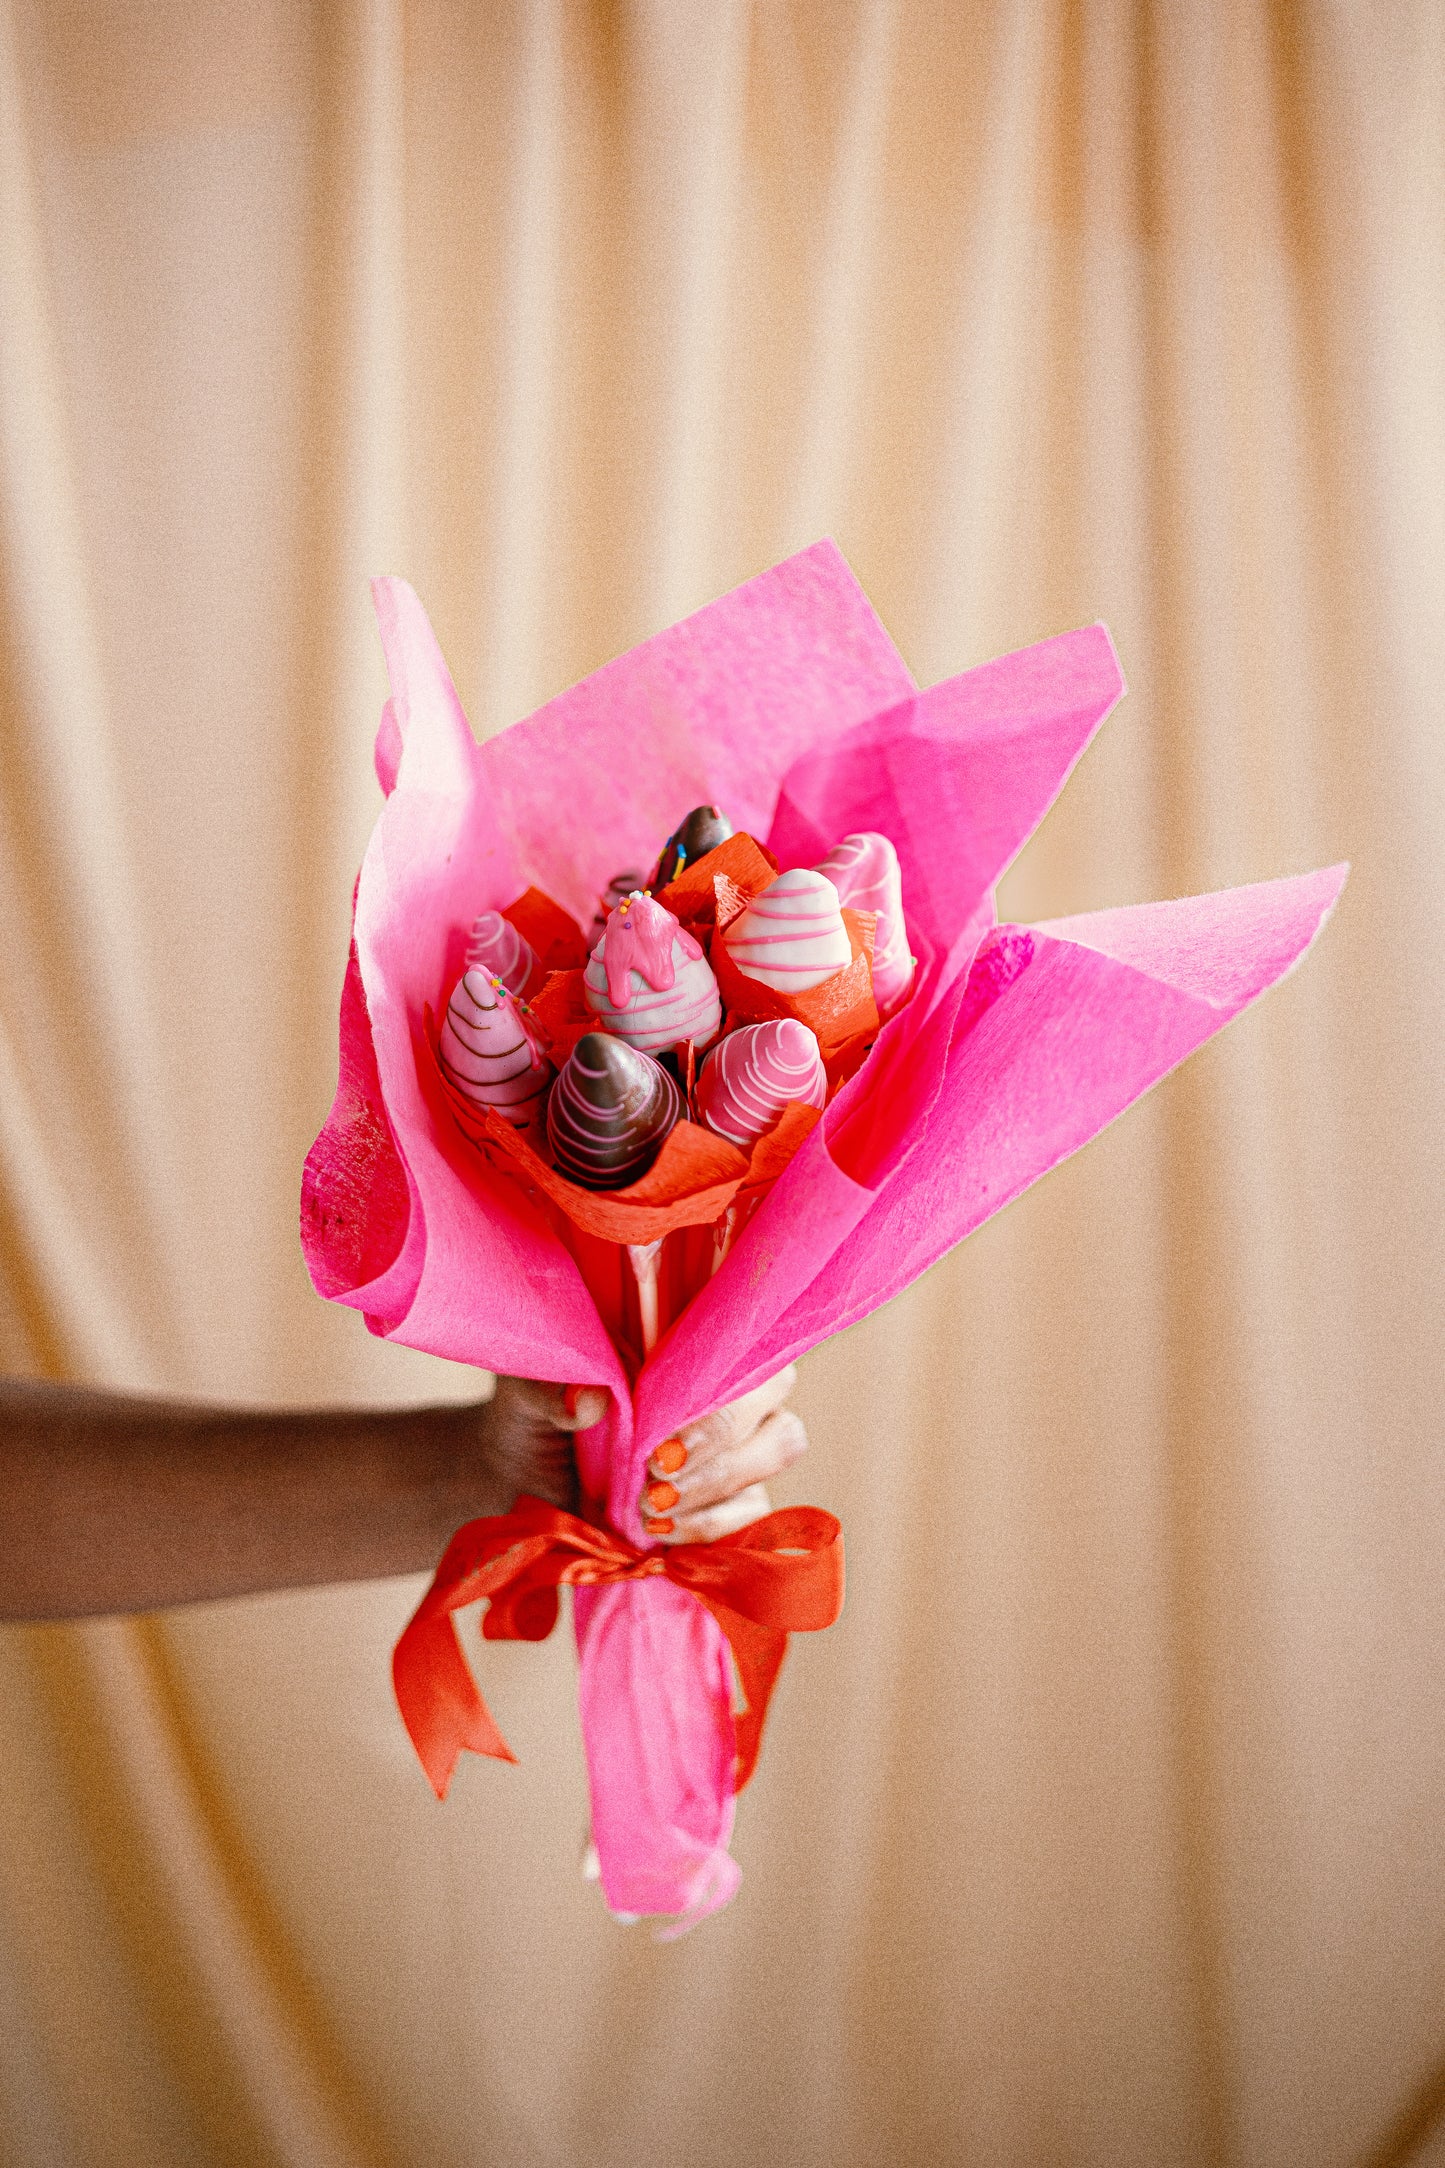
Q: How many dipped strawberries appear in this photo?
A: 9